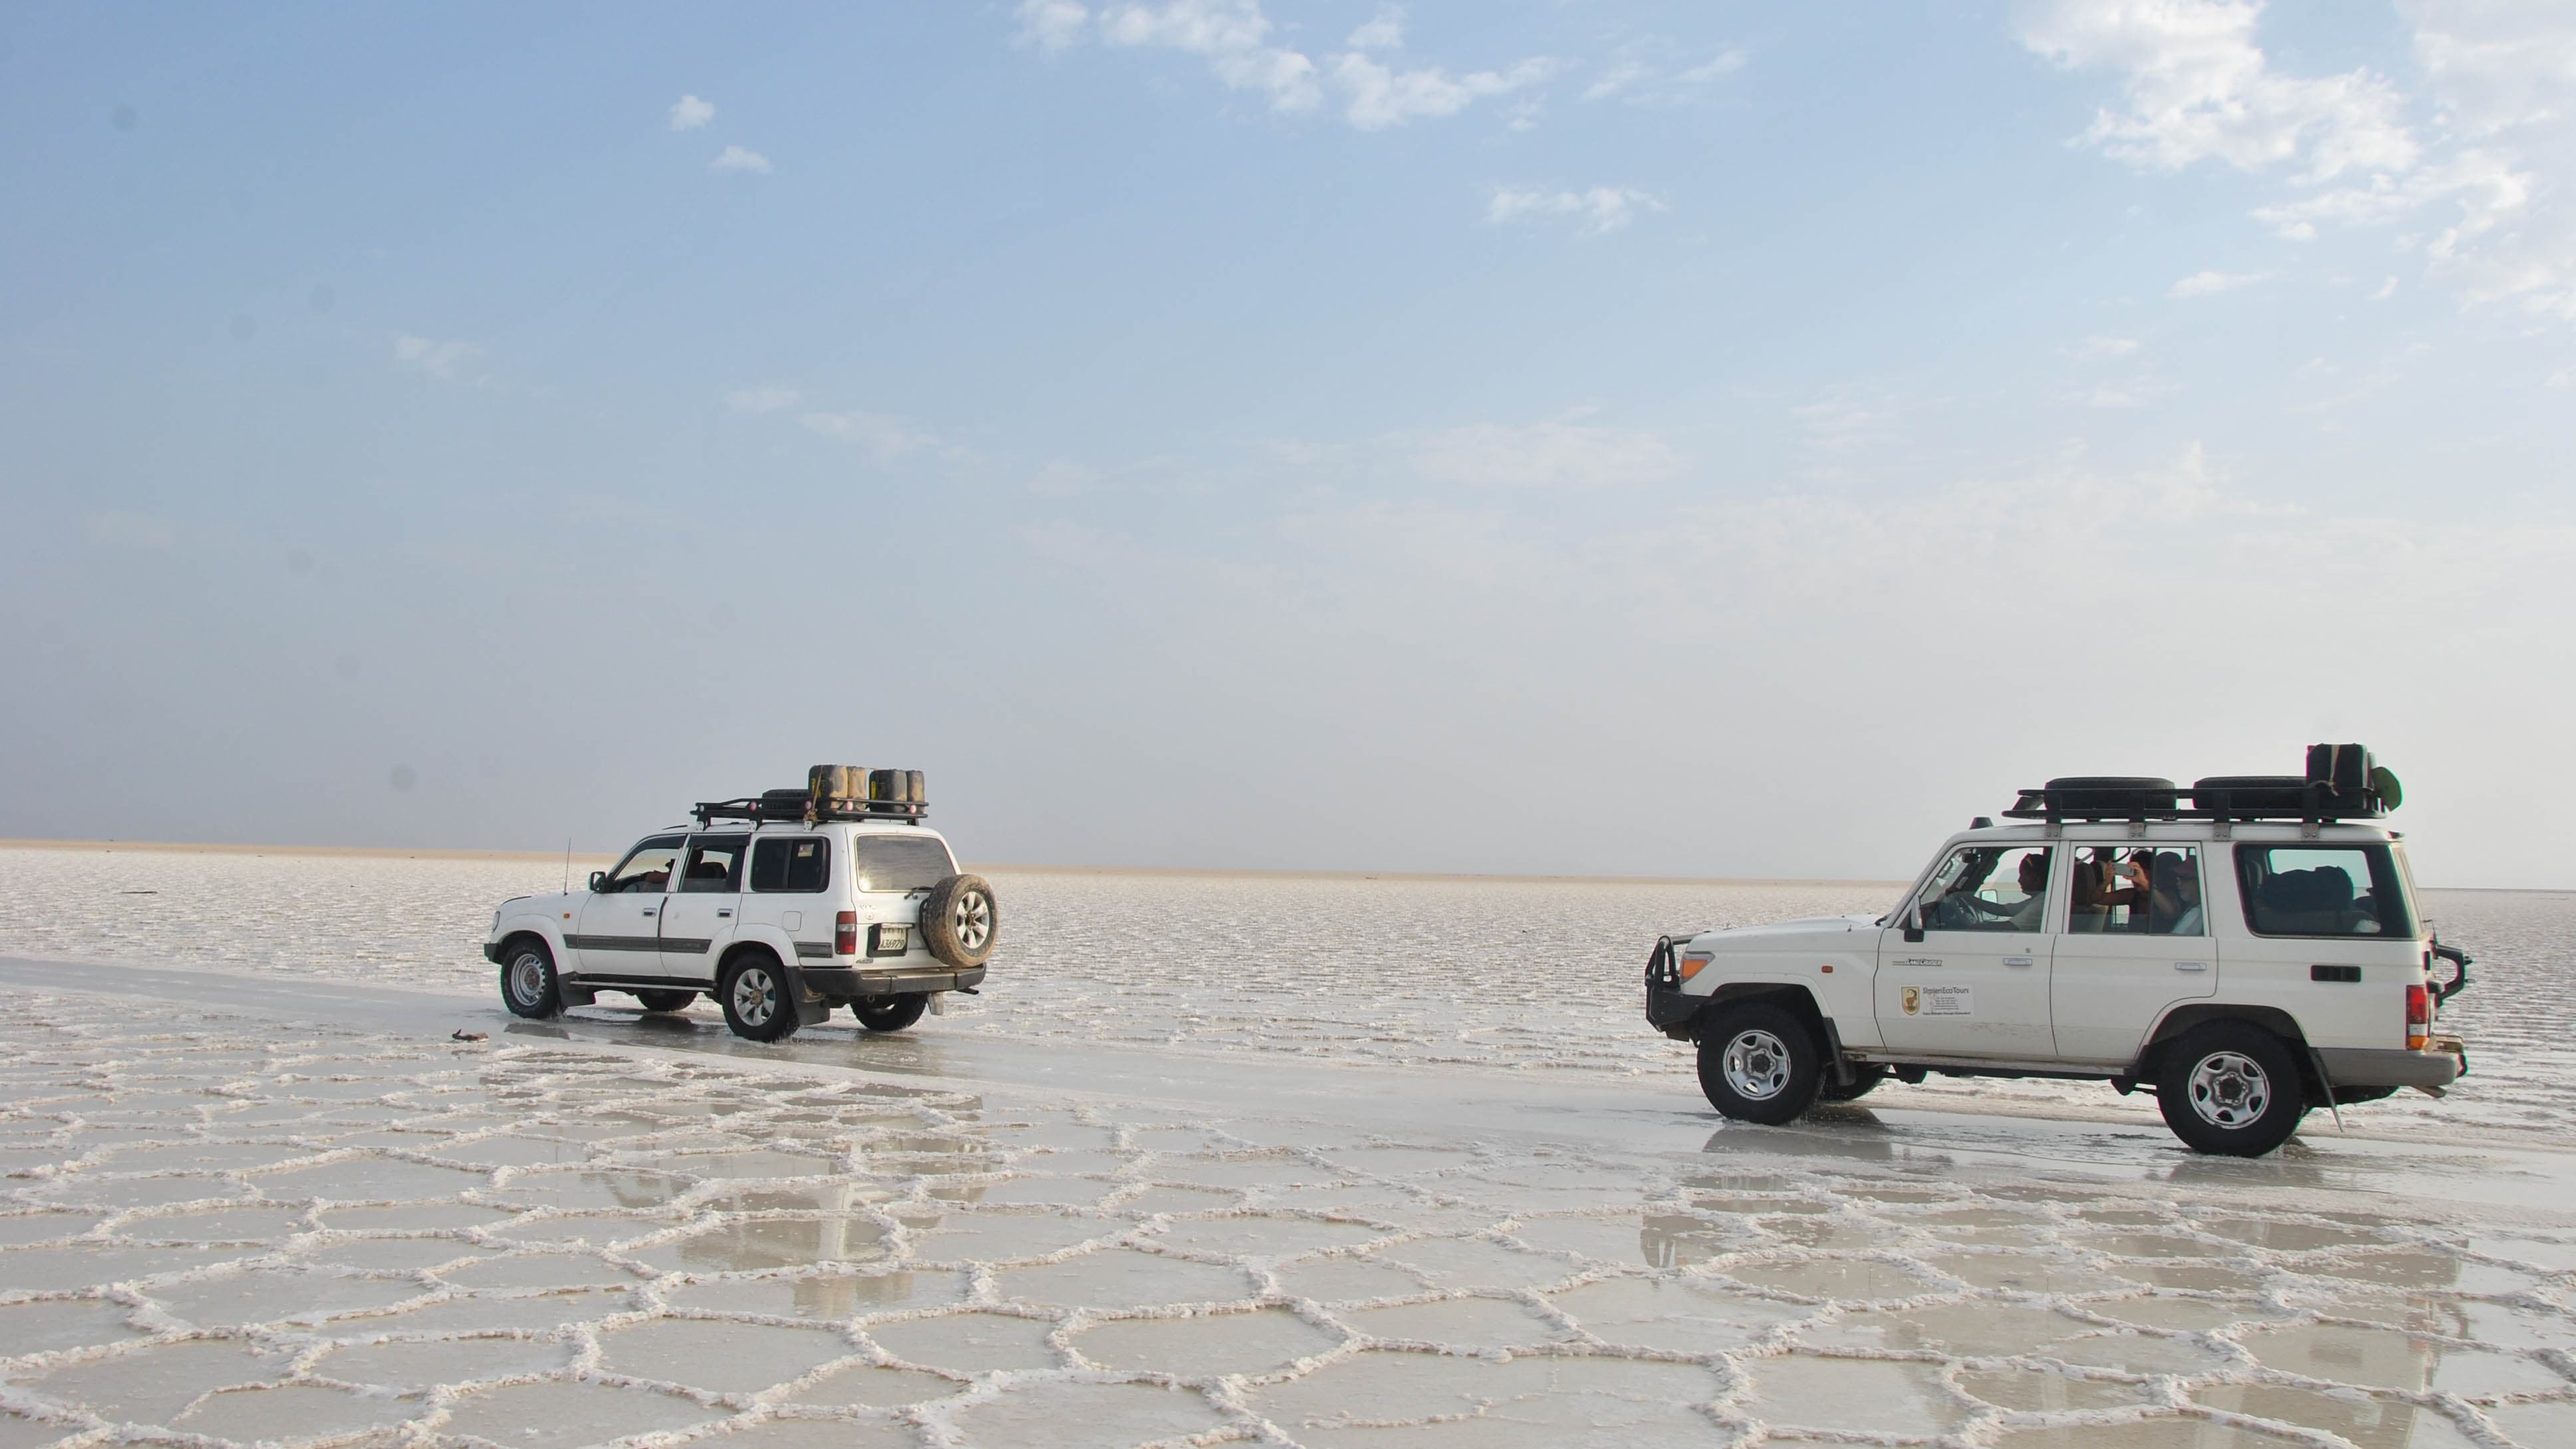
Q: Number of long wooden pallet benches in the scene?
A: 0